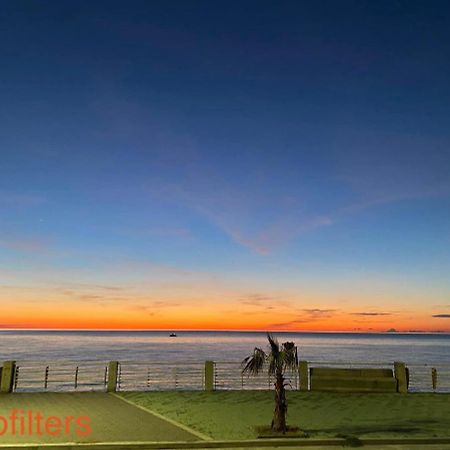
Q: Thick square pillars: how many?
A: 5